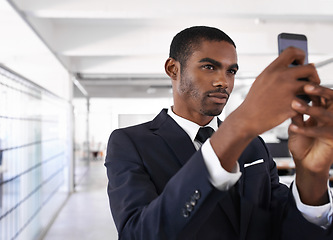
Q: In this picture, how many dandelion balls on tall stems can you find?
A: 0